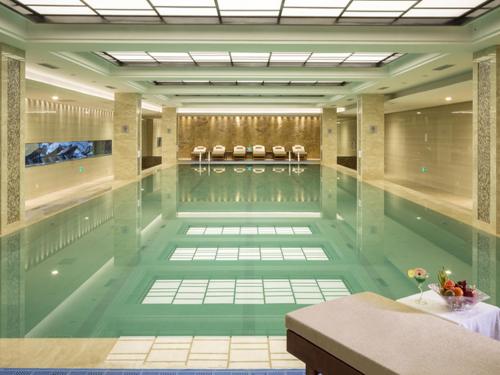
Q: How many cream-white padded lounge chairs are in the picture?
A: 6